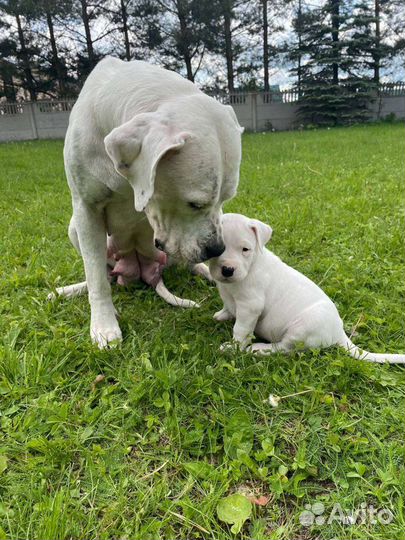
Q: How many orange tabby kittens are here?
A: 0